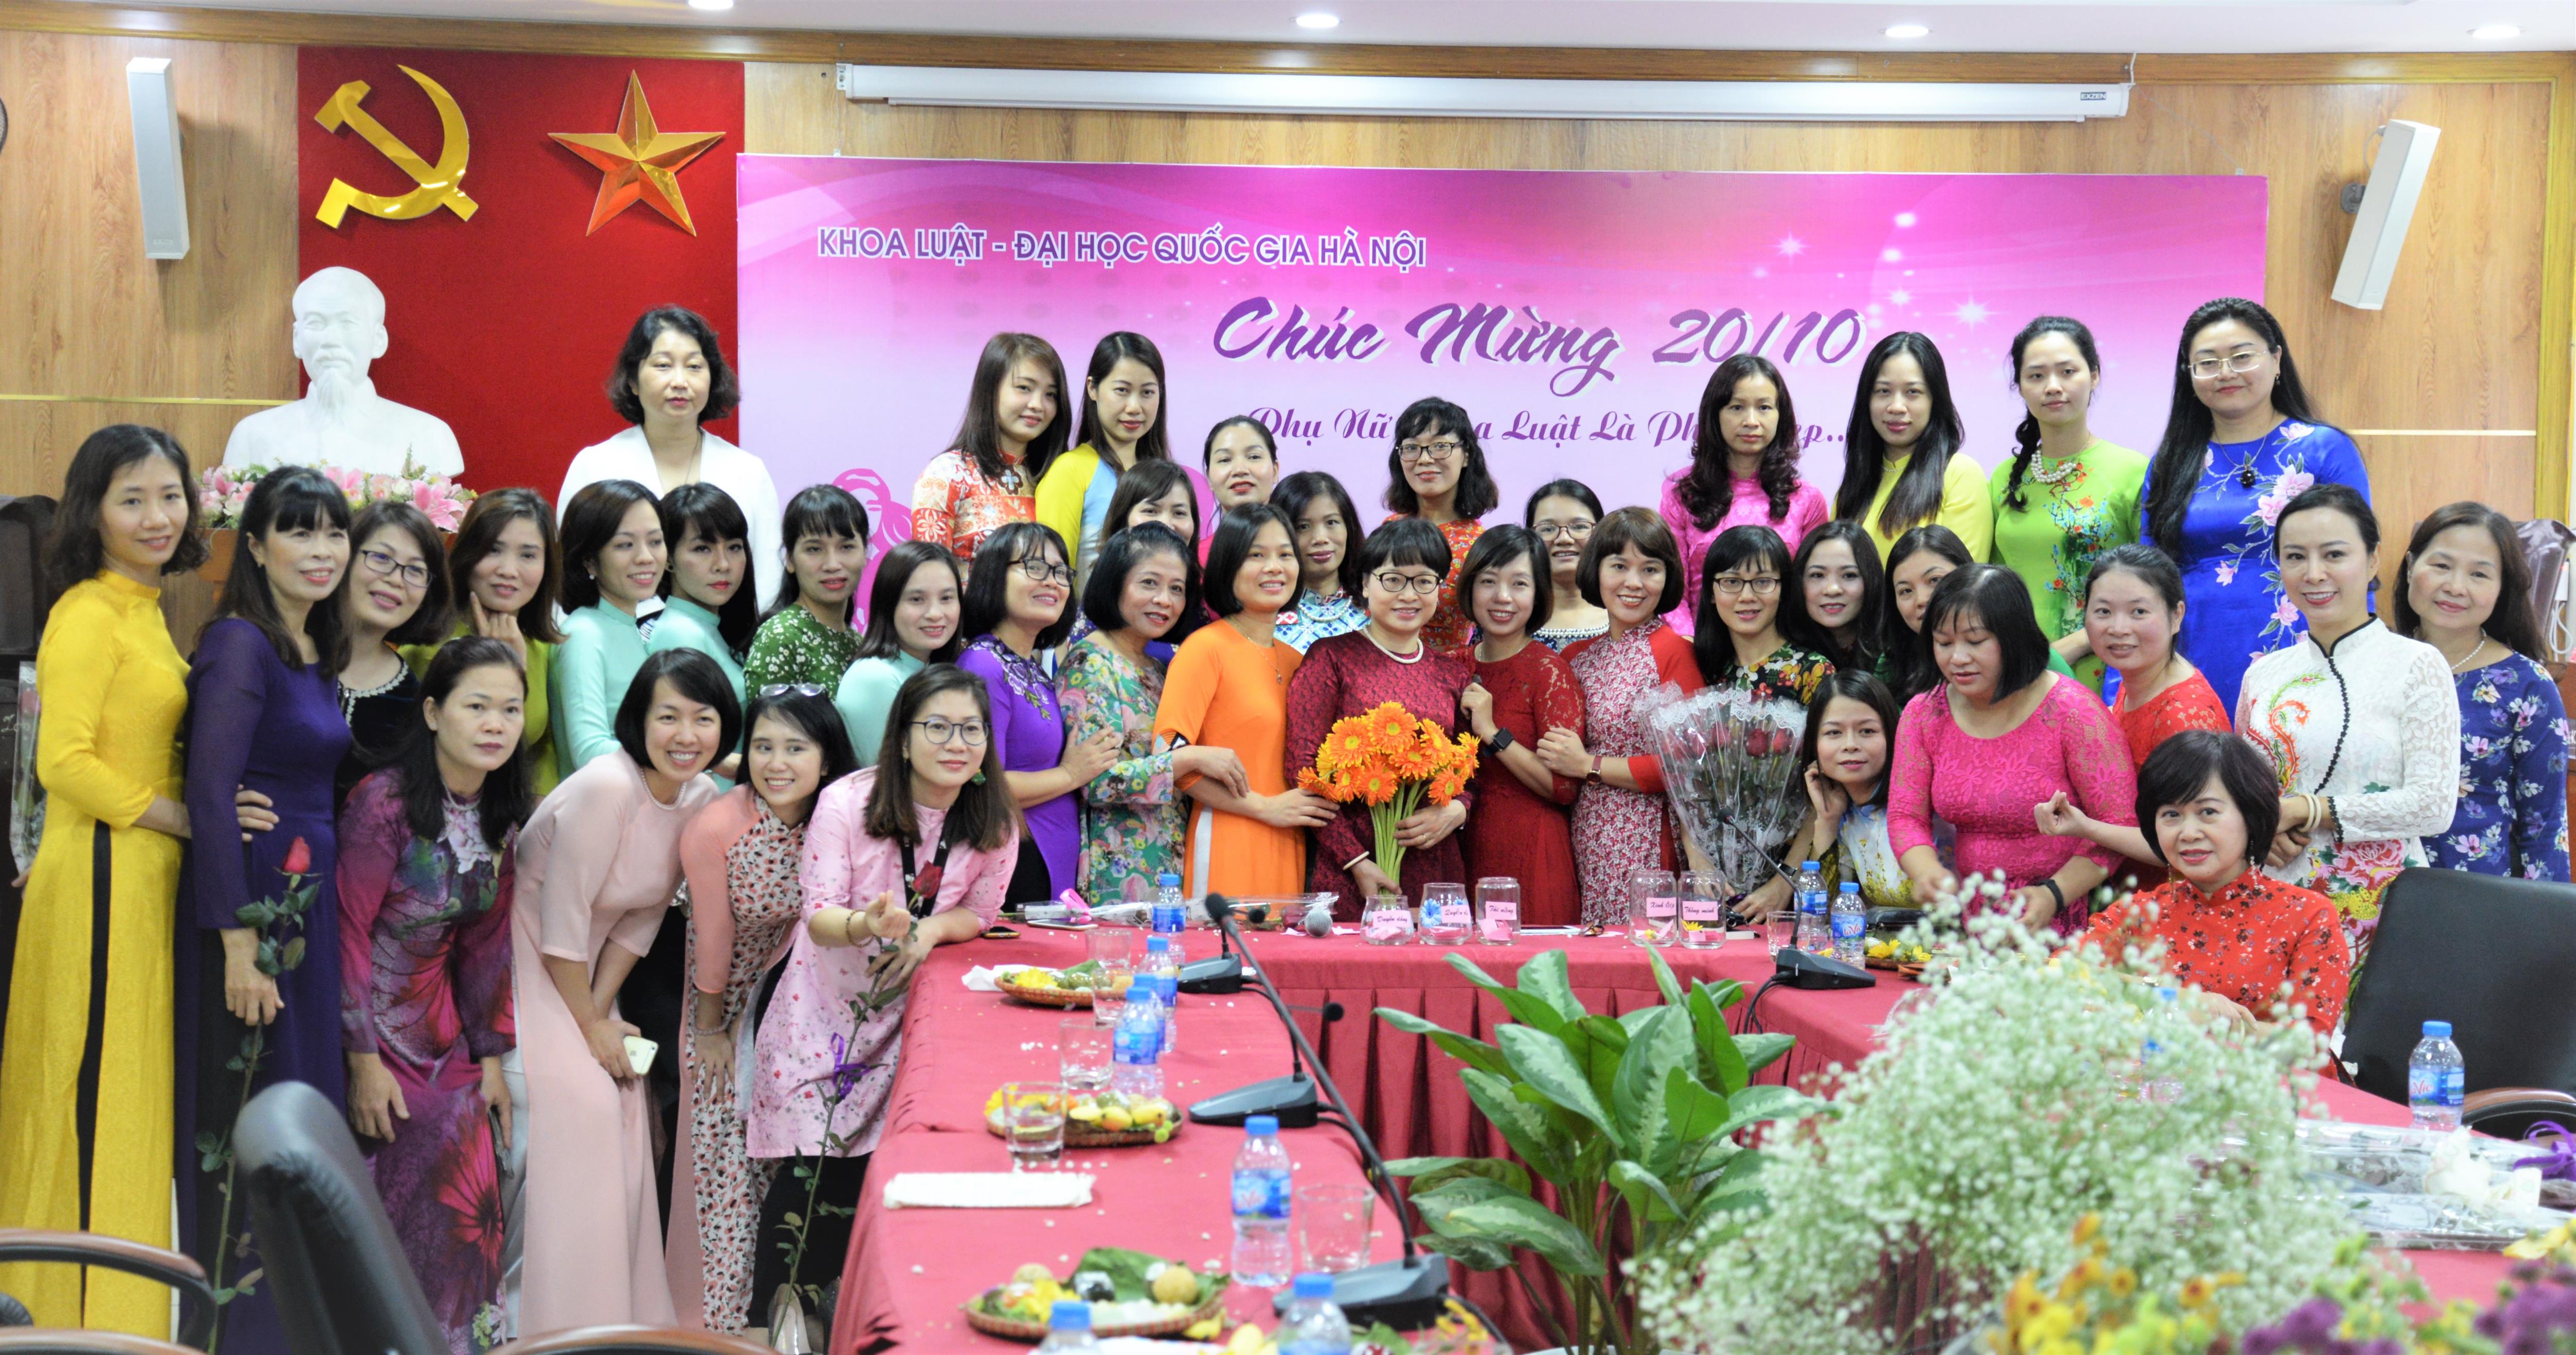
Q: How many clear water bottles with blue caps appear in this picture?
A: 11